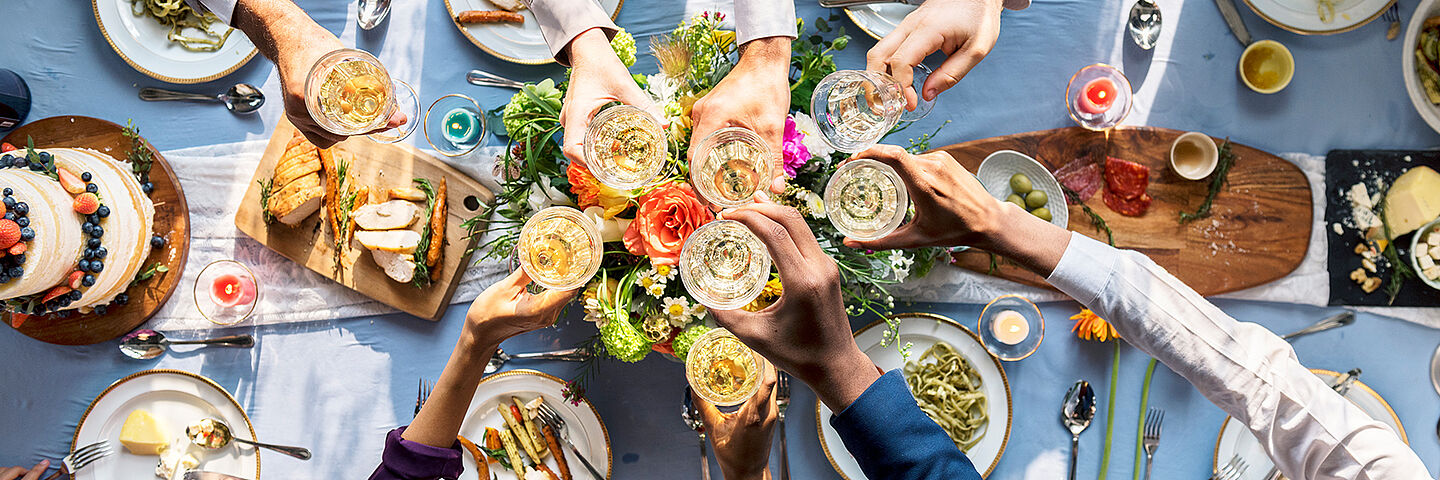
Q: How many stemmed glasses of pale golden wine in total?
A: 8